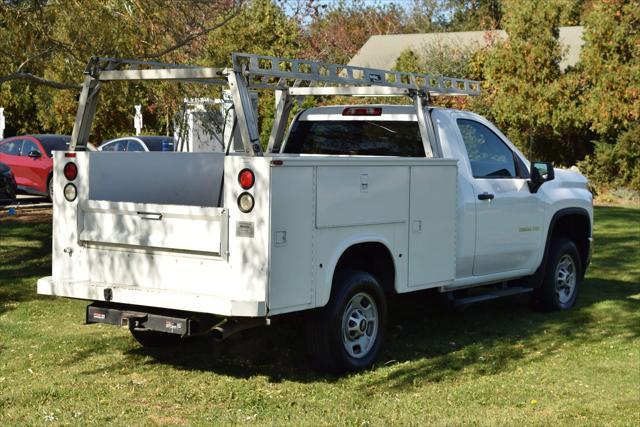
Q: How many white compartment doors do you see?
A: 3